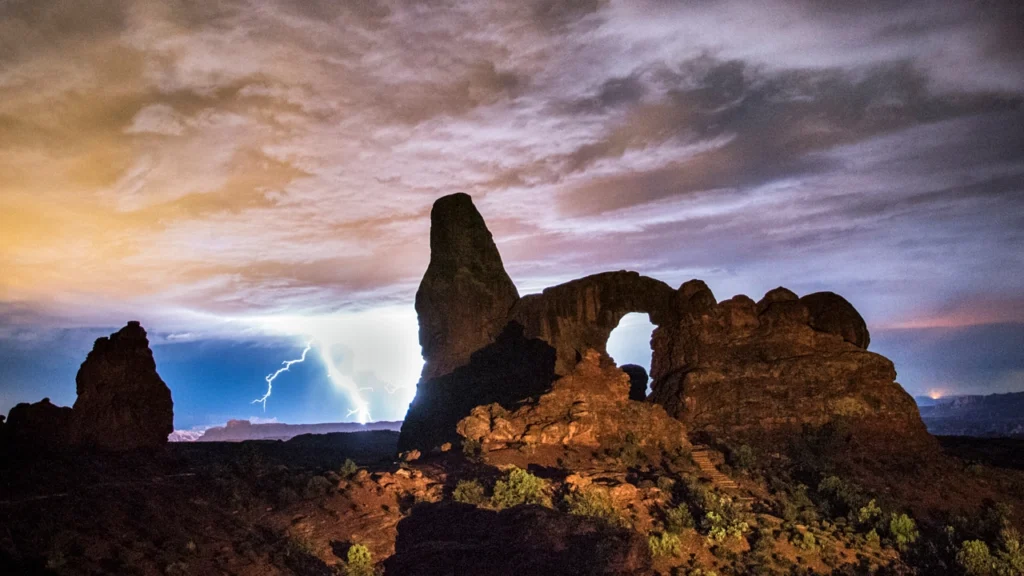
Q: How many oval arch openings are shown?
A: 1